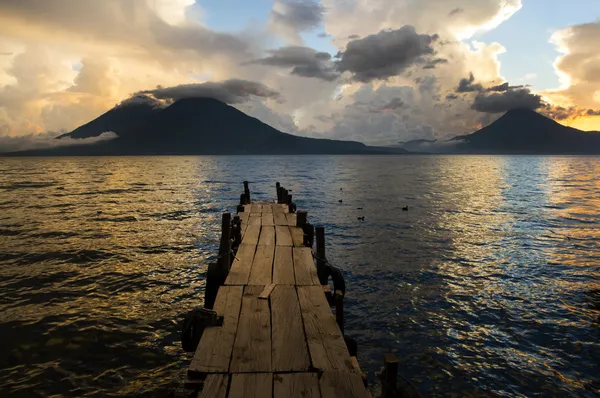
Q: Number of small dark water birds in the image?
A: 5